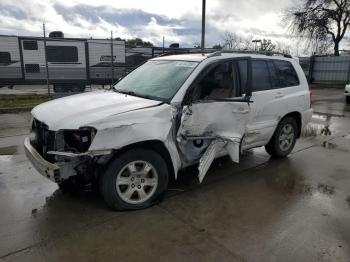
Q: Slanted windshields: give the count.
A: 1